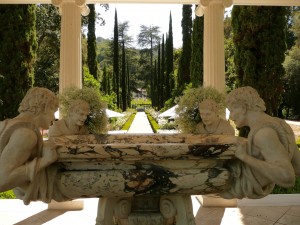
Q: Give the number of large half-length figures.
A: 4